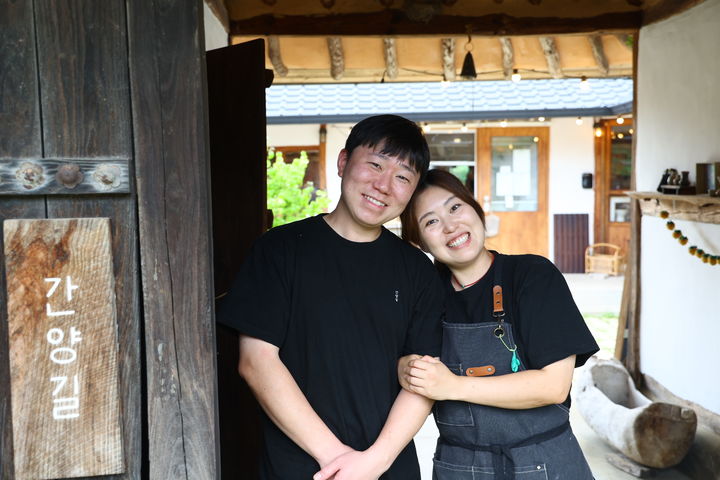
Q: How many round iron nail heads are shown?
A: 3